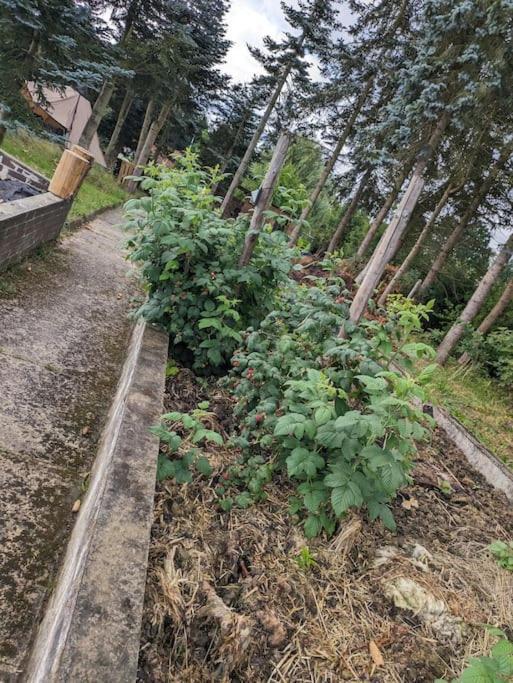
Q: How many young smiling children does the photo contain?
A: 0